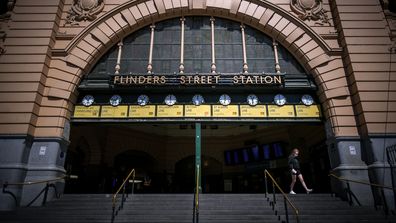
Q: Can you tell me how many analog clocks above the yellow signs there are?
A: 9